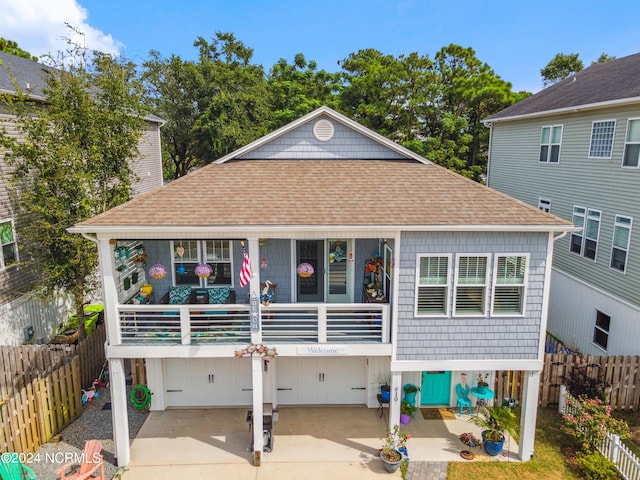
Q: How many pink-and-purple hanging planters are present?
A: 3